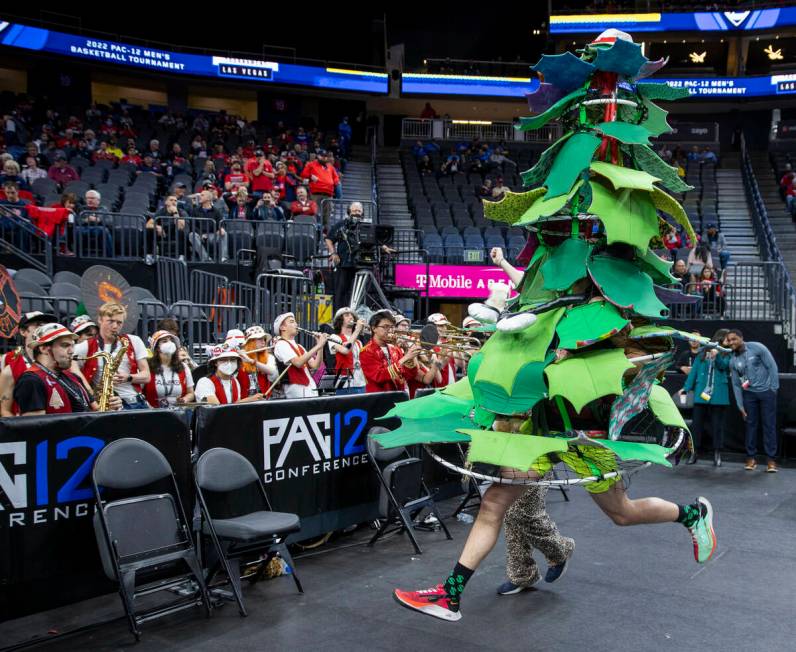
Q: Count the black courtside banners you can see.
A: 2